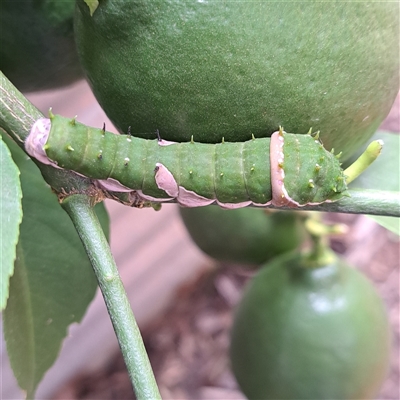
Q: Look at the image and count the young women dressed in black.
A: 0